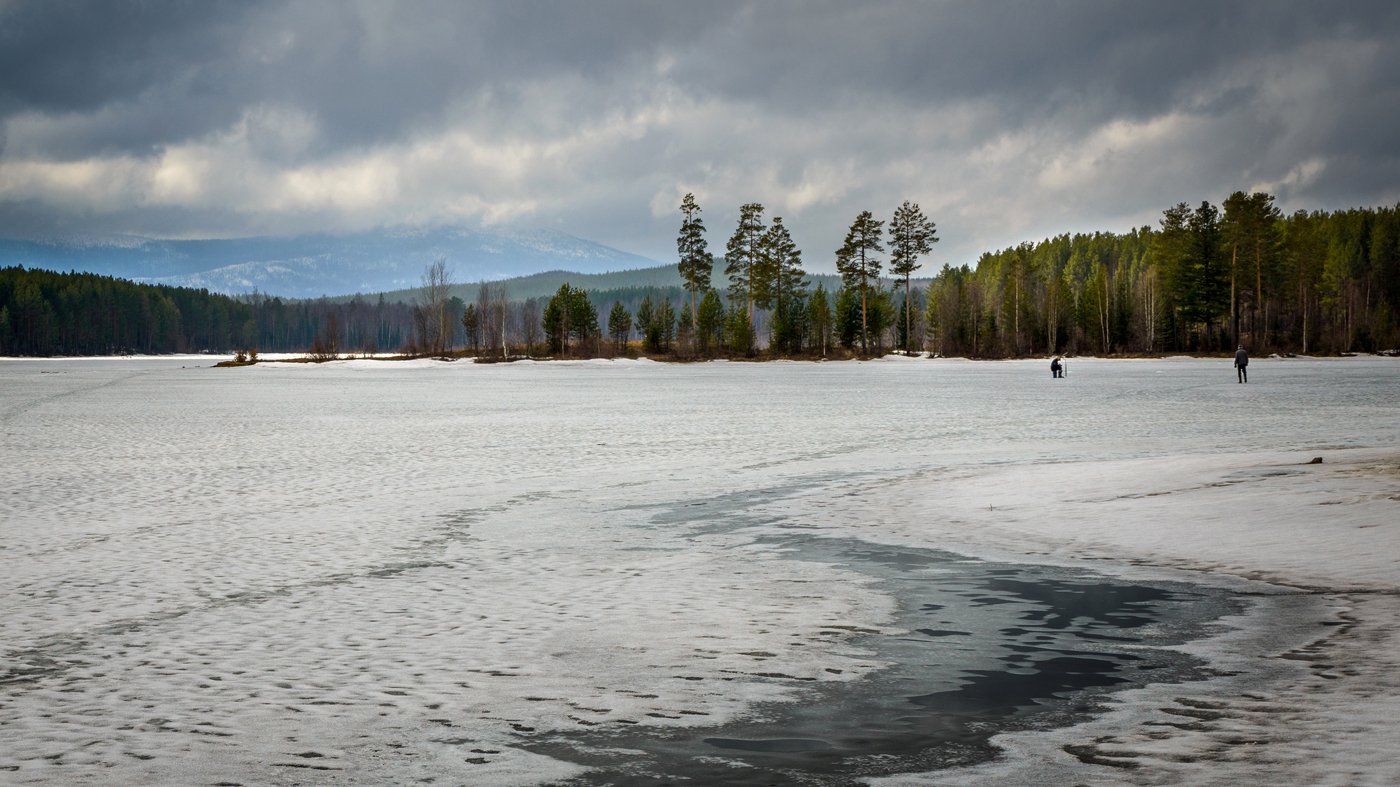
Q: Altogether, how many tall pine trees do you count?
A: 5